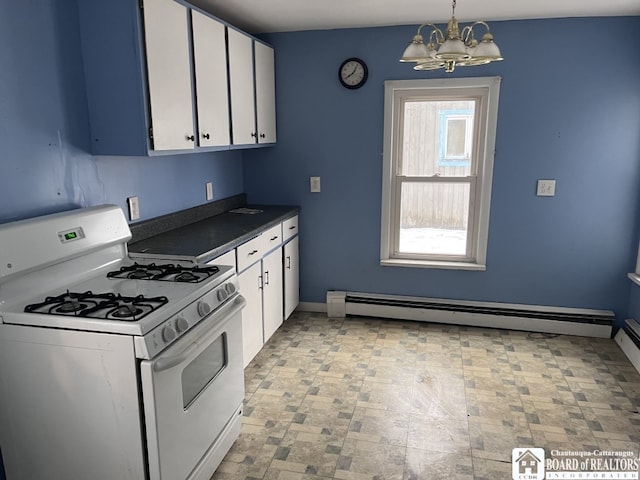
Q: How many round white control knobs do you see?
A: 5